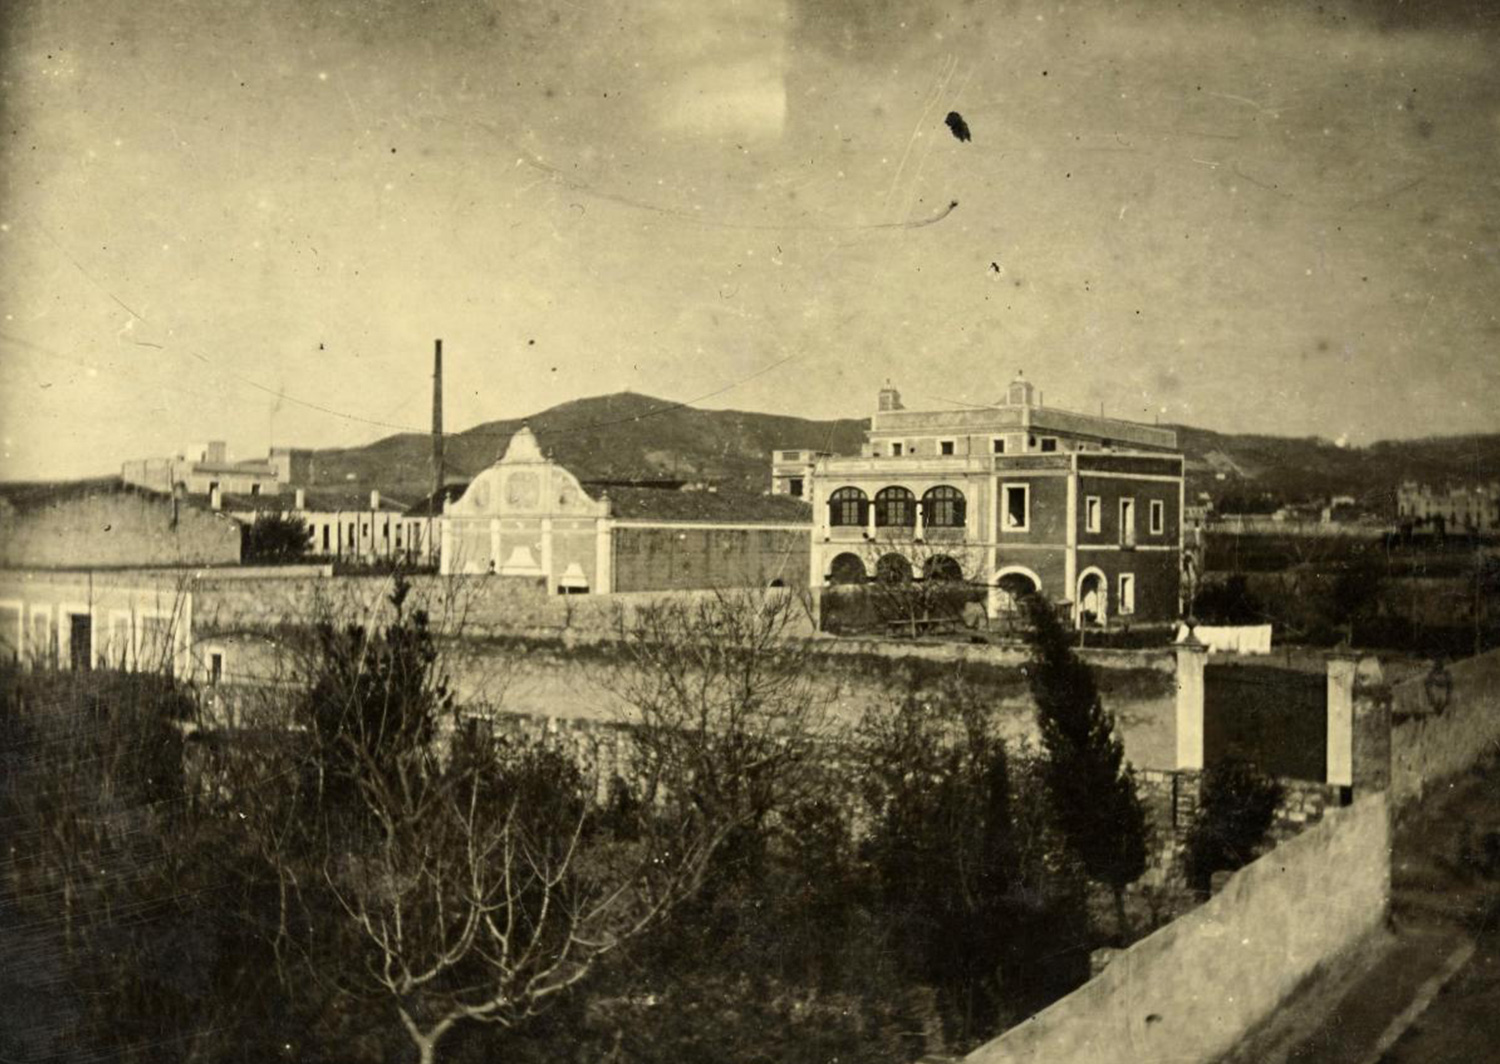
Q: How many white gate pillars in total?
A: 2